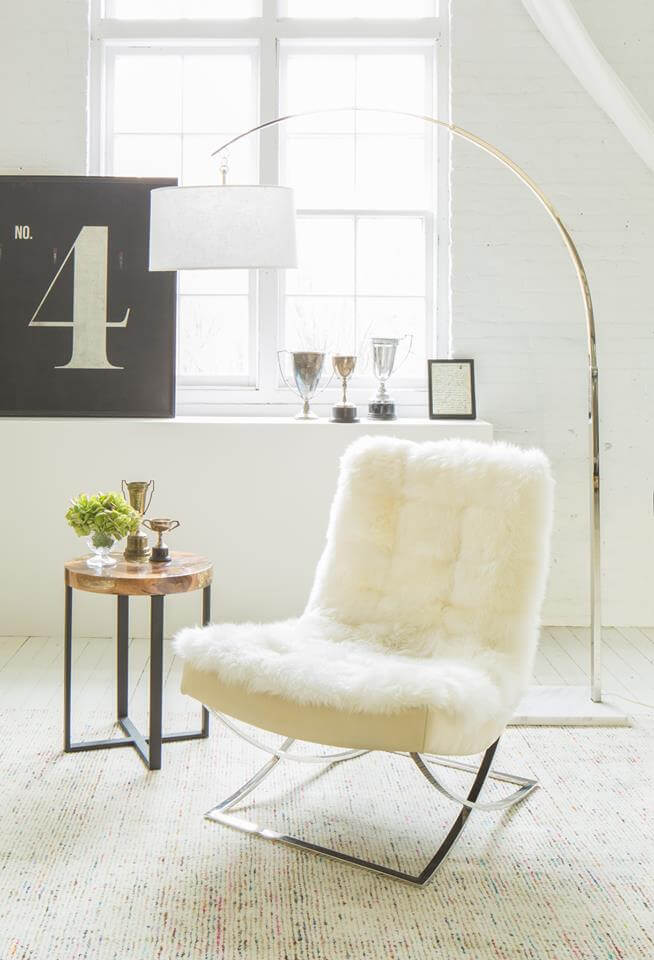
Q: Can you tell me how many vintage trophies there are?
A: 5